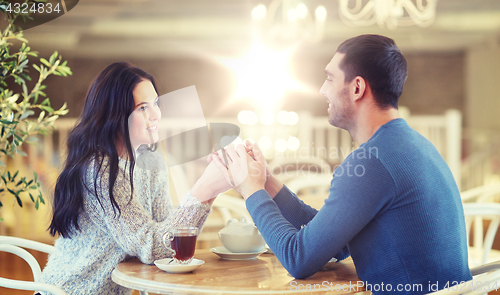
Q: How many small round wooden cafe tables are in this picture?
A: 1